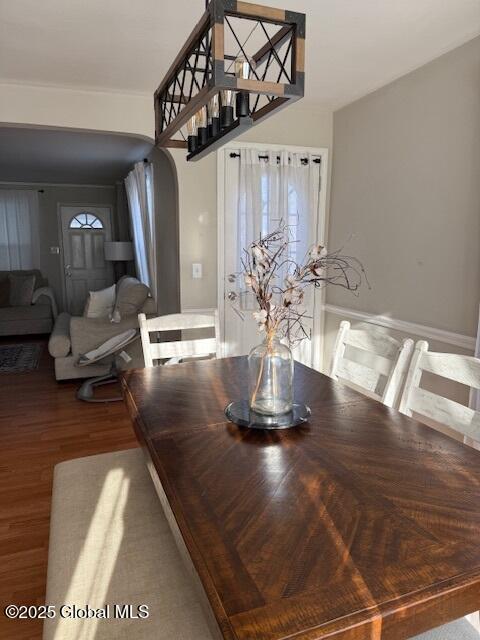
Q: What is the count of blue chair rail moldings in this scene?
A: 0